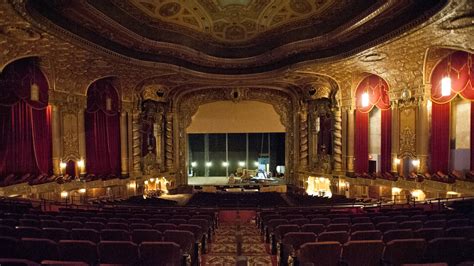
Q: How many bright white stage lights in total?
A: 5